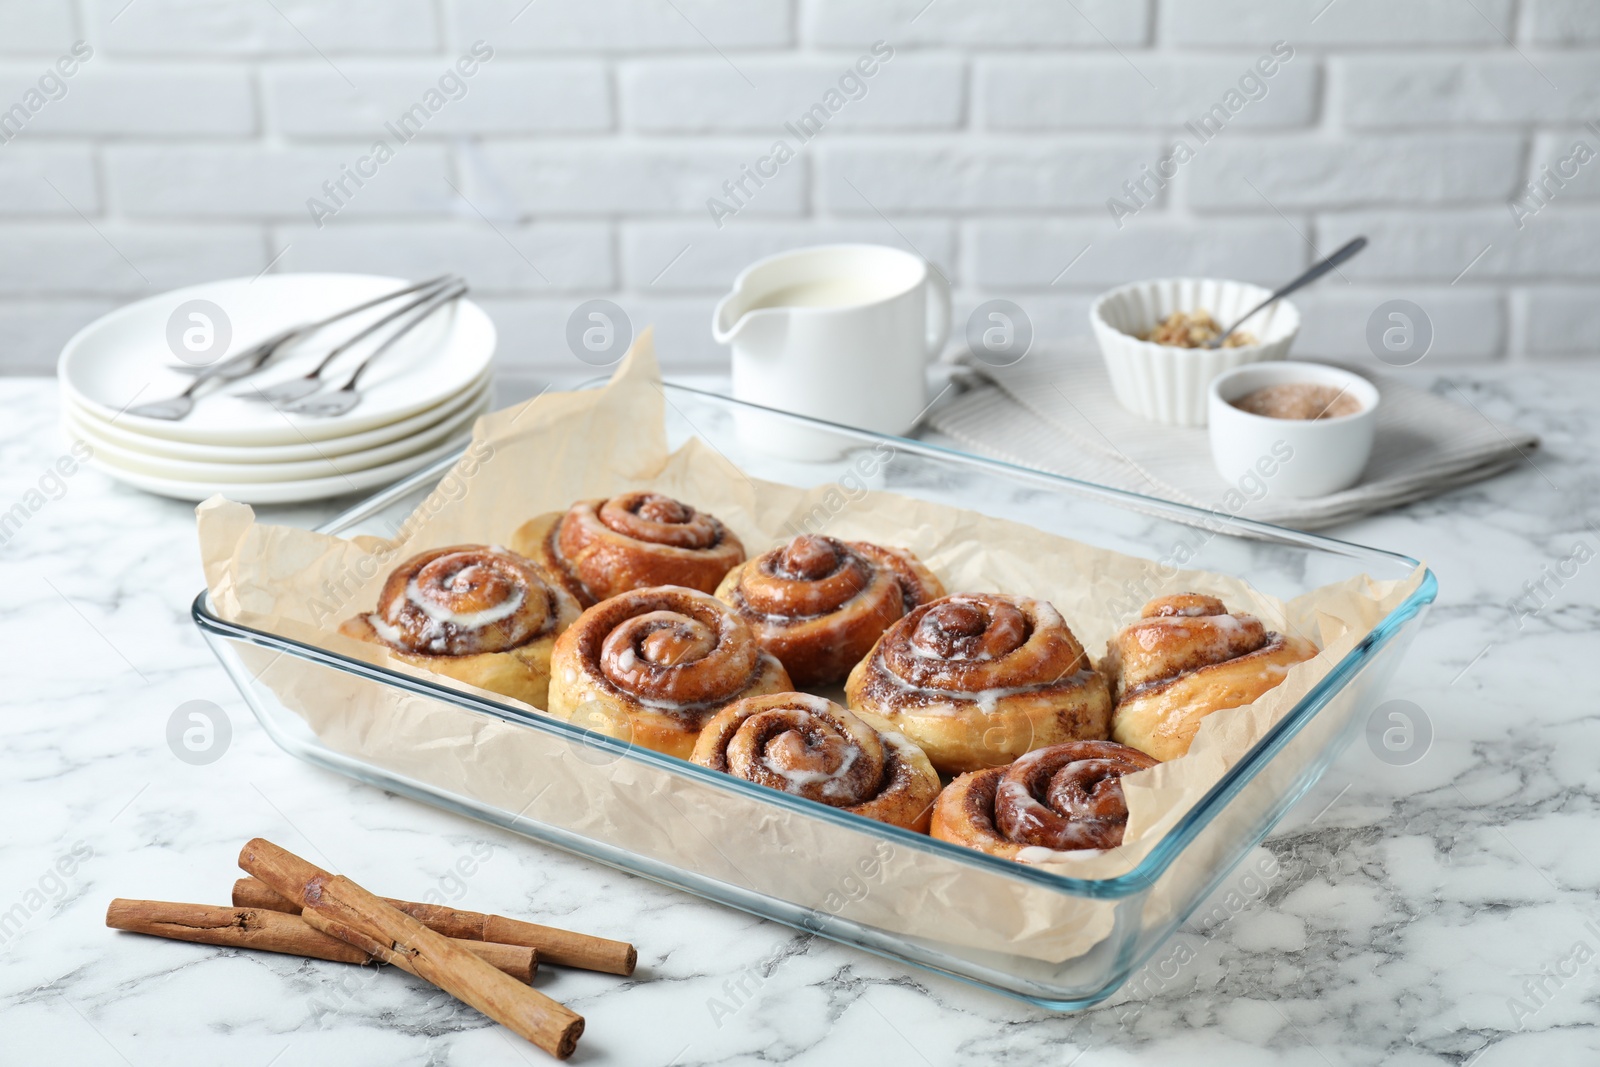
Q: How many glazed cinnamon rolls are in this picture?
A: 8